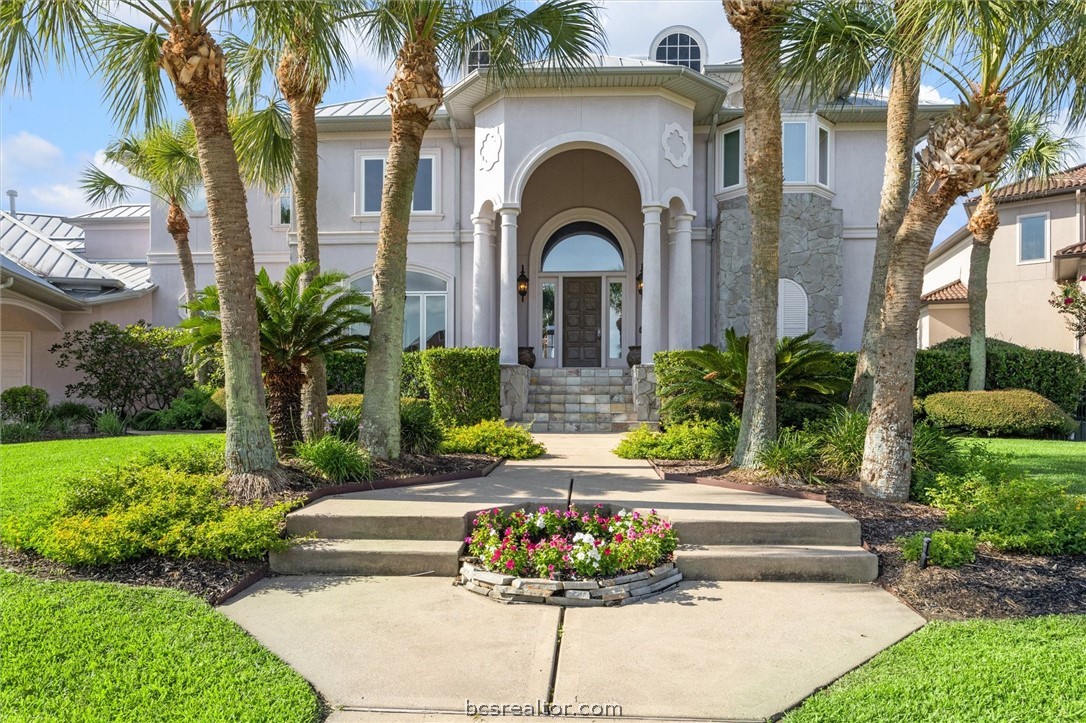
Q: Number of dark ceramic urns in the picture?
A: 2